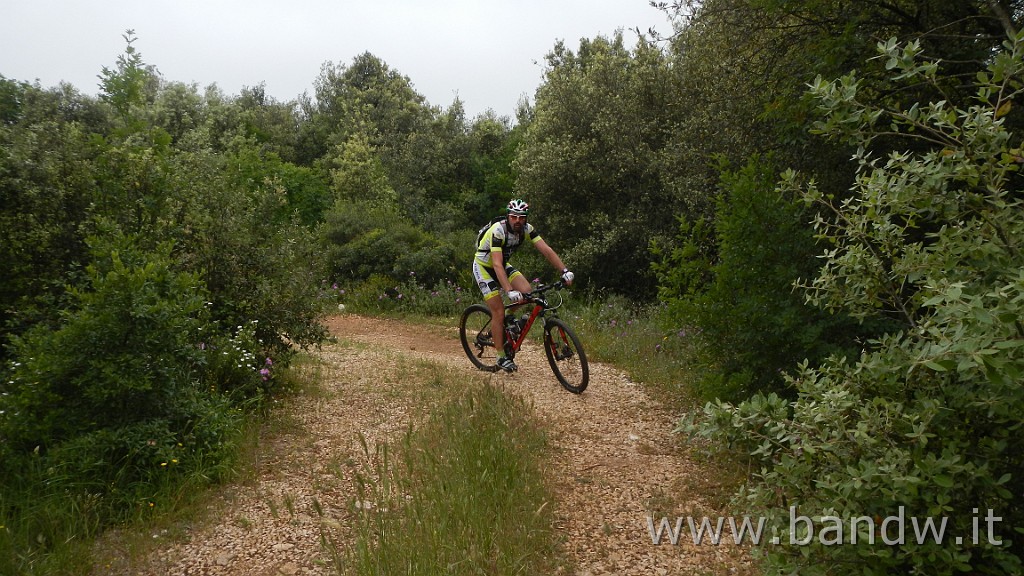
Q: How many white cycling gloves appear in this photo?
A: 2